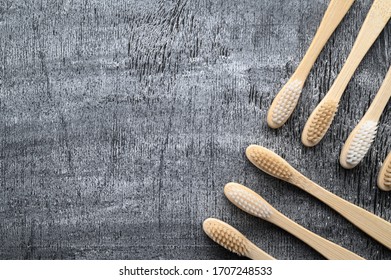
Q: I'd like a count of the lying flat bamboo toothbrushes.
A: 7